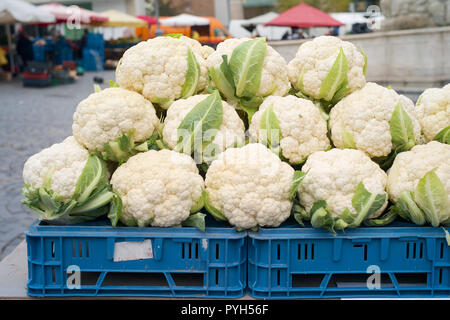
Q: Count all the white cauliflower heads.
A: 13